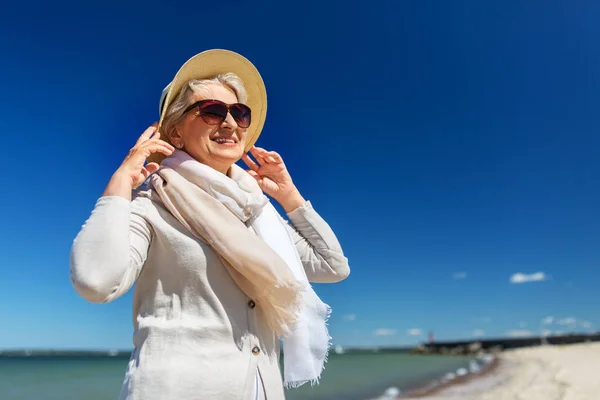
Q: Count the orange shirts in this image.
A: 0